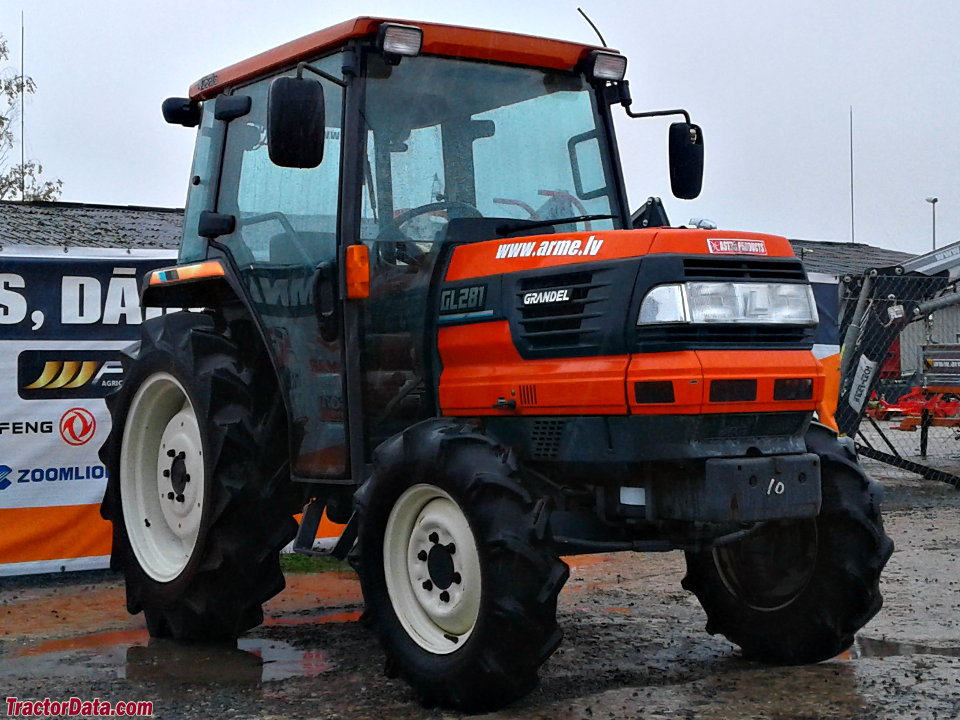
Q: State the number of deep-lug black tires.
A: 3